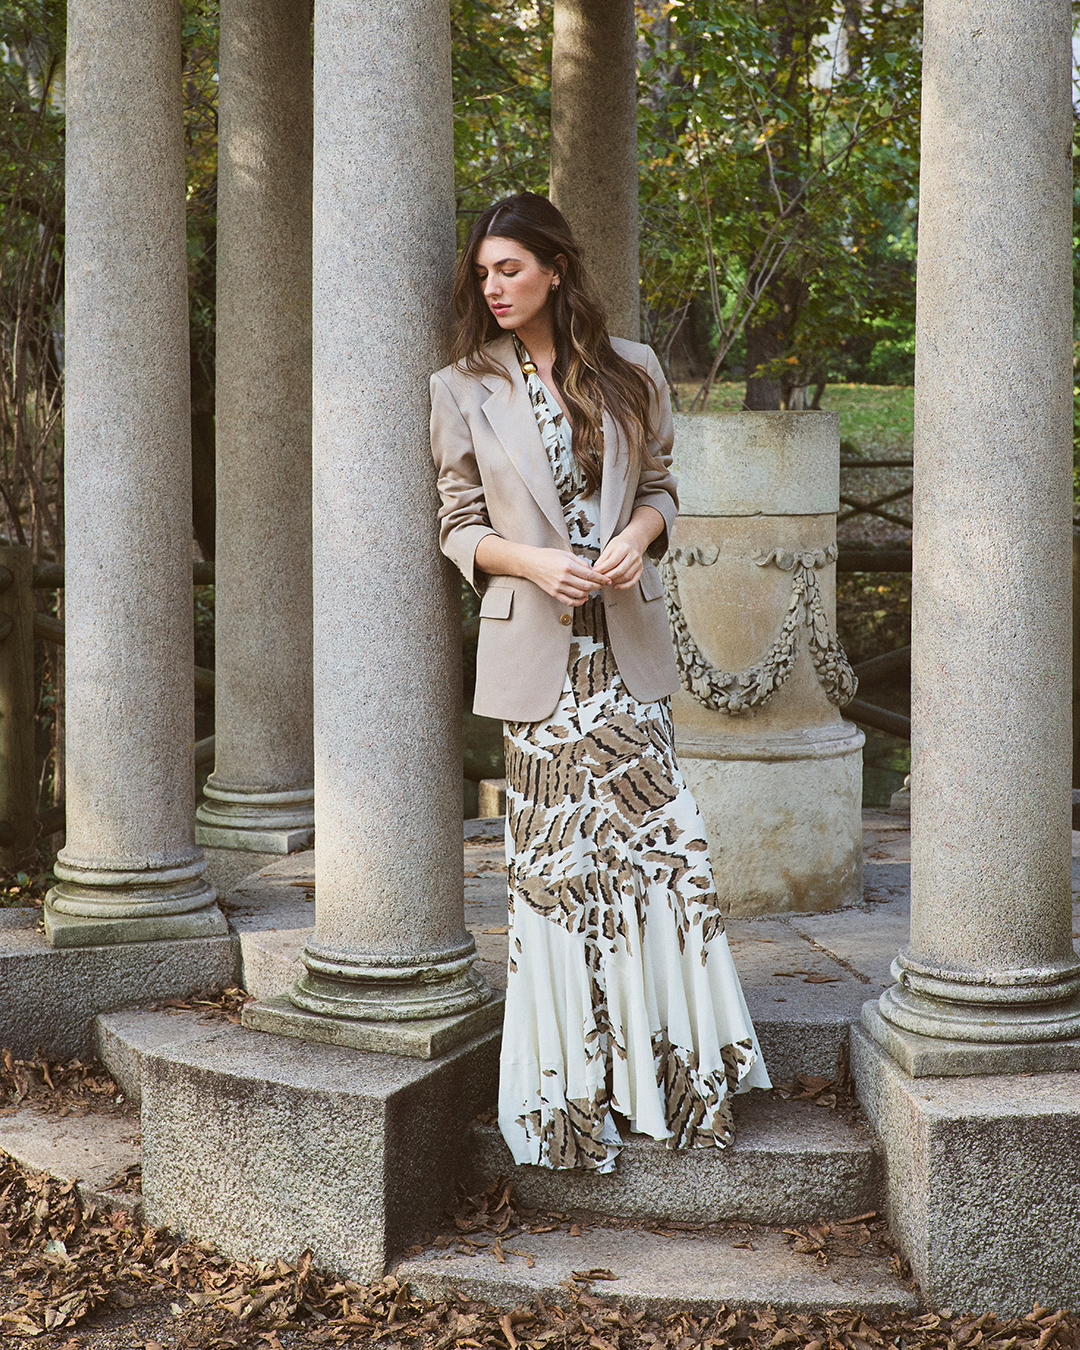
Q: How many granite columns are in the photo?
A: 5